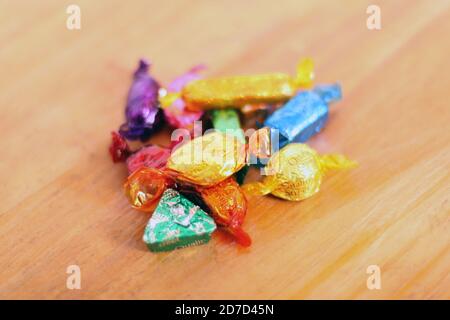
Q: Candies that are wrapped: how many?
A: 10